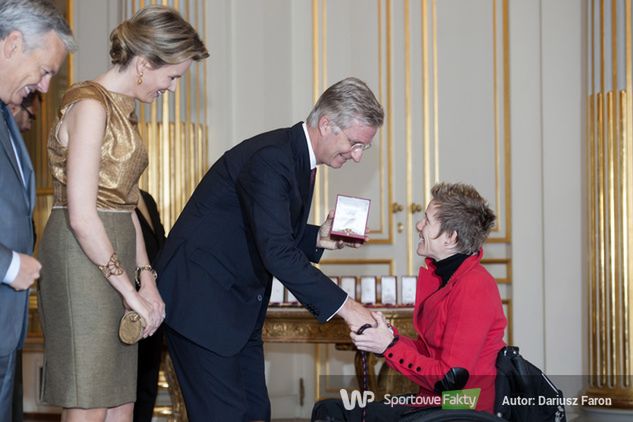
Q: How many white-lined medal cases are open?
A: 8